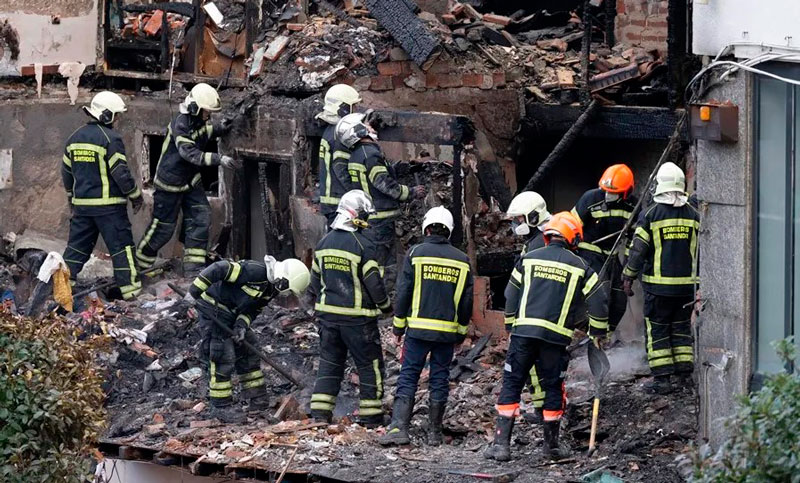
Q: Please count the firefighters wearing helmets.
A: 11